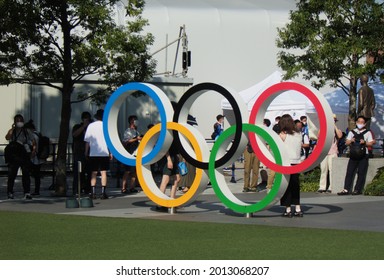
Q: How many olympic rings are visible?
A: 5